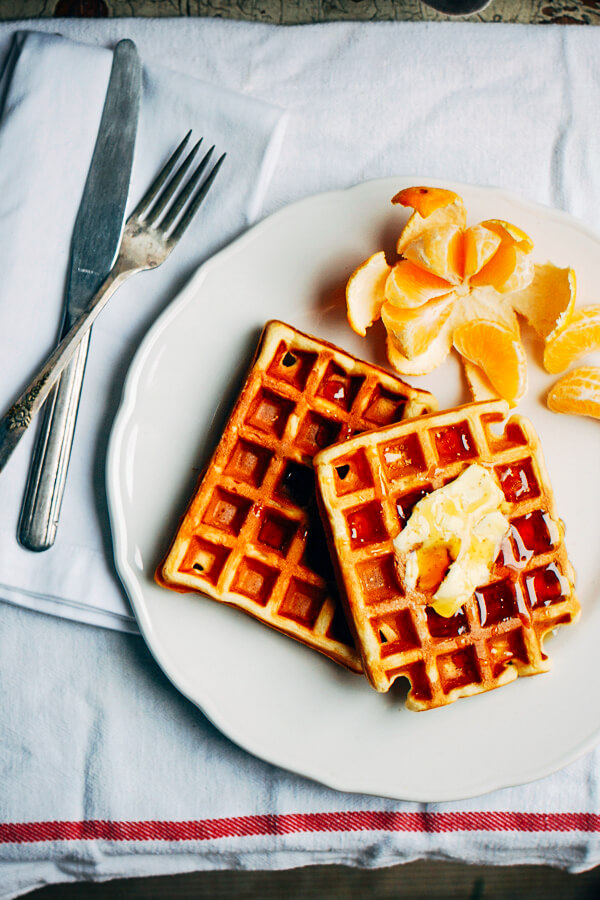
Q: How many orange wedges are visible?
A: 8